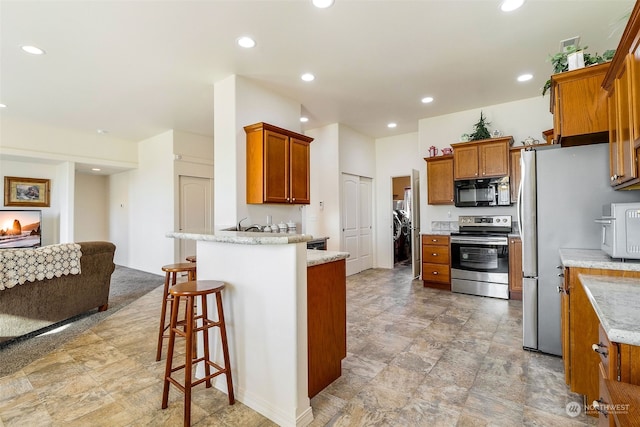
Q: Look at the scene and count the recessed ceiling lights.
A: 11